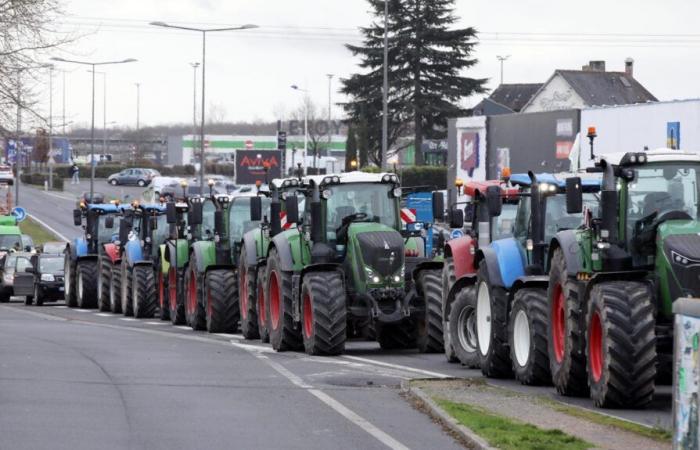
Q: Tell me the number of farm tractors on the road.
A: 11